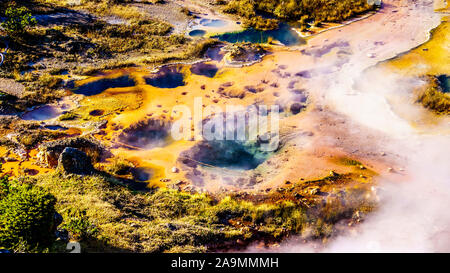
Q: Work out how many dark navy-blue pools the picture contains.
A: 3